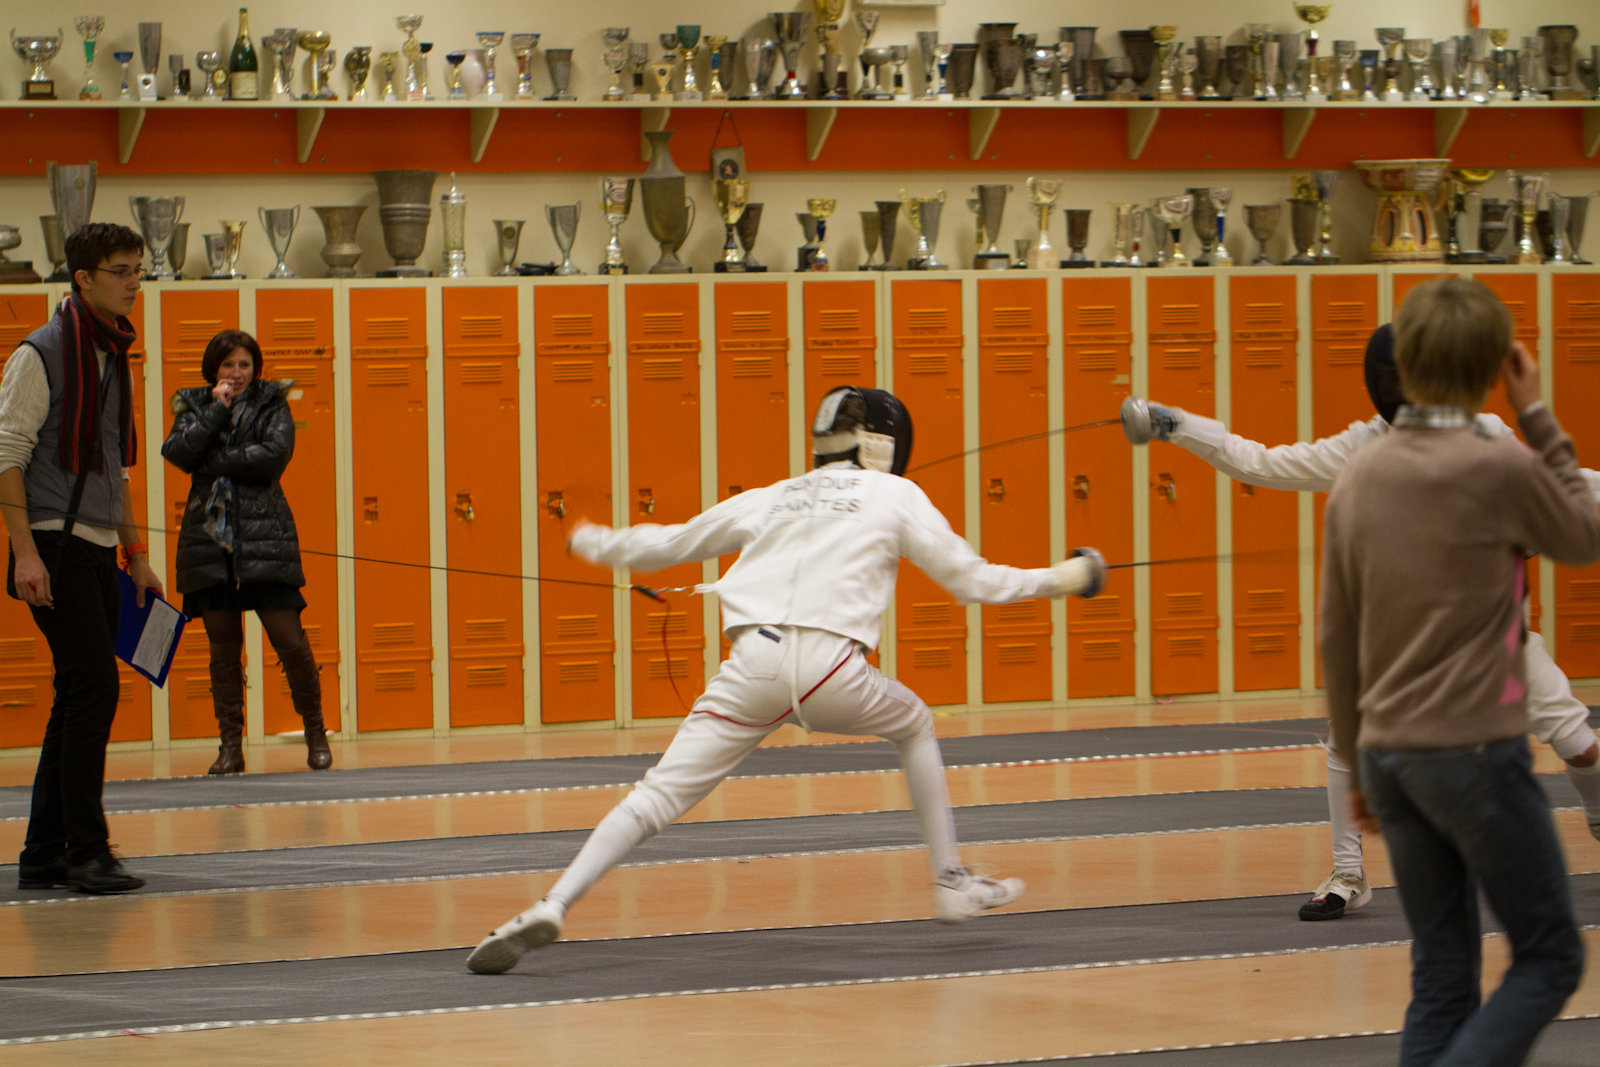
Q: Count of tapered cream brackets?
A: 10